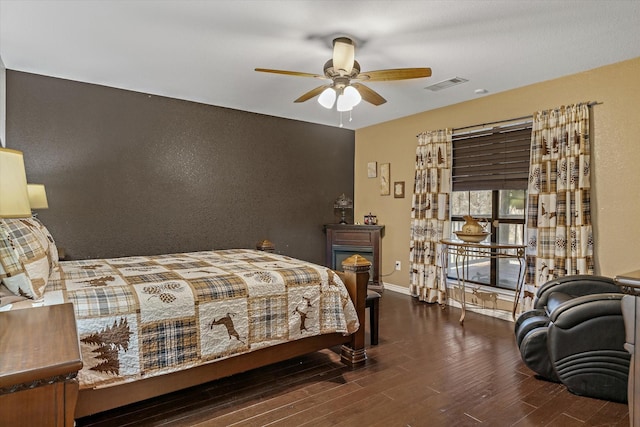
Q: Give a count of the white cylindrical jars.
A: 0